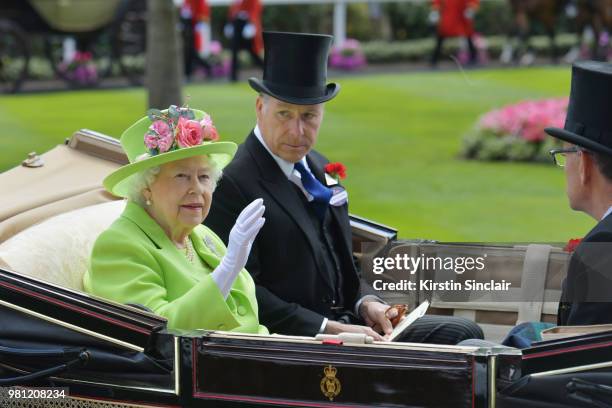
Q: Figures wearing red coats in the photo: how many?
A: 3